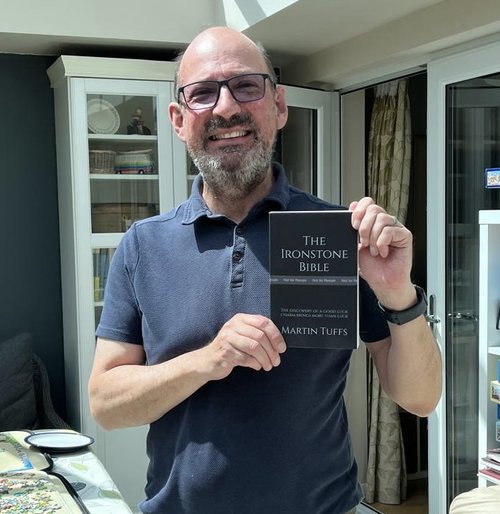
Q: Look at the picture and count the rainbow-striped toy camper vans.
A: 1